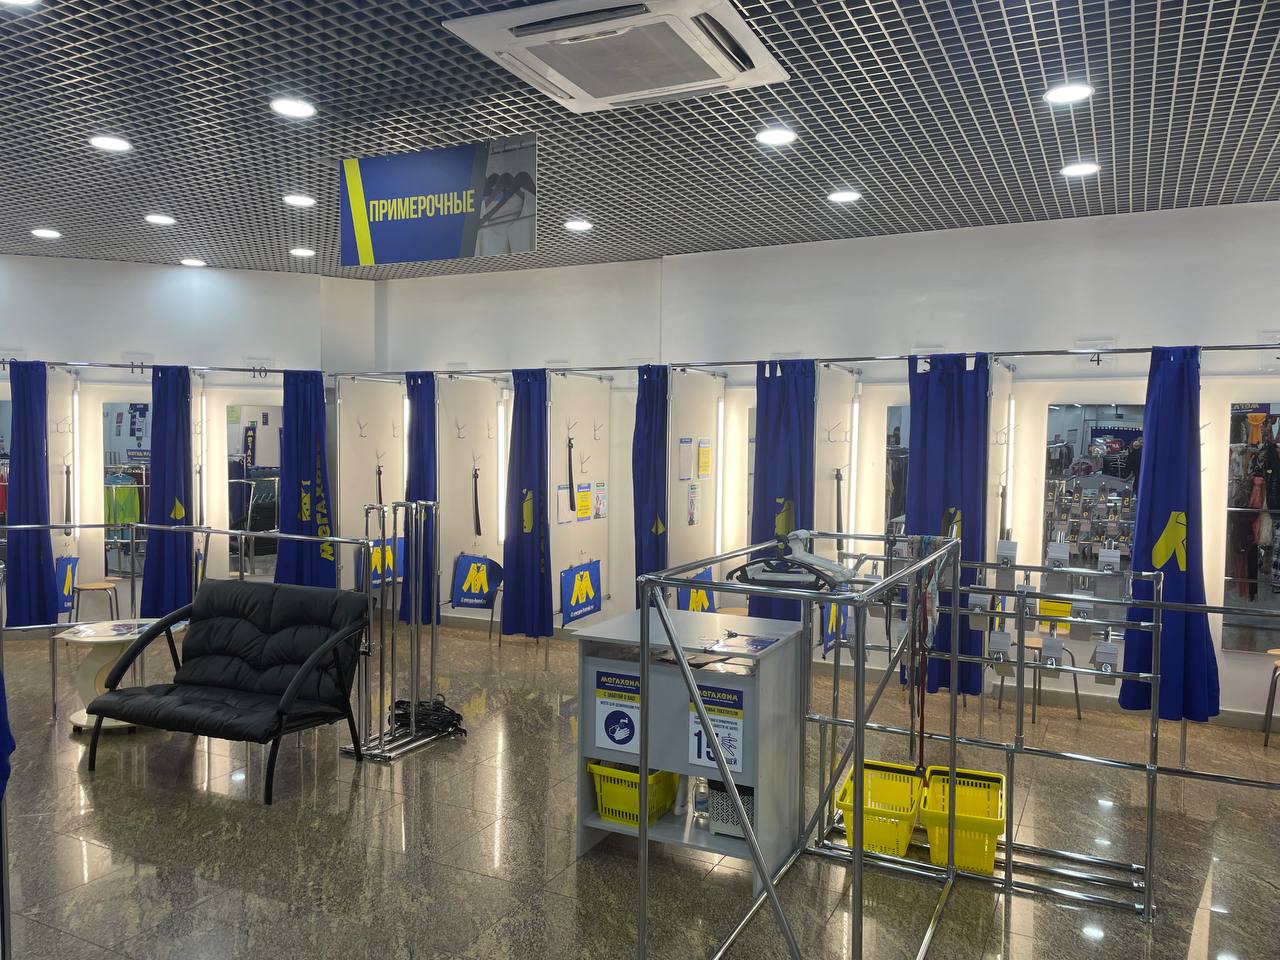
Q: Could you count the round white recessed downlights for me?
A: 13